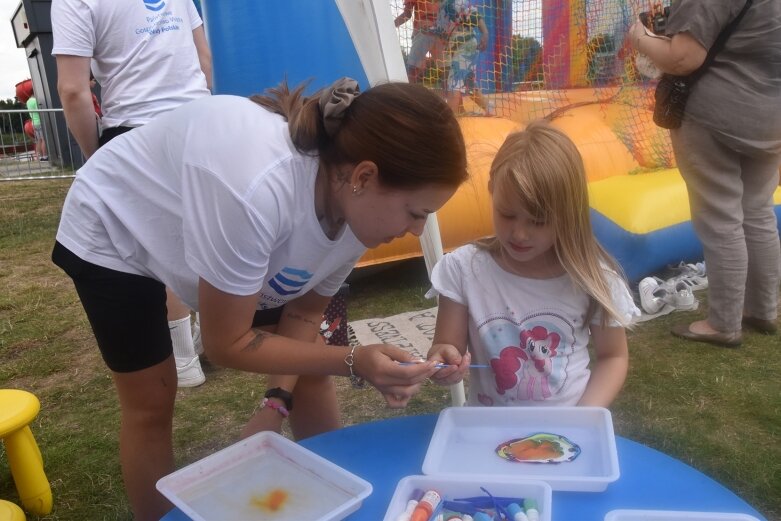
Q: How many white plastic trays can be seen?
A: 4